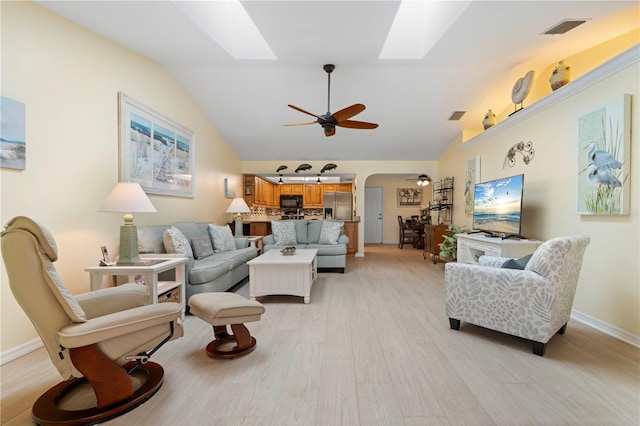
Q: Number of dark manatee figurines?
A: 3